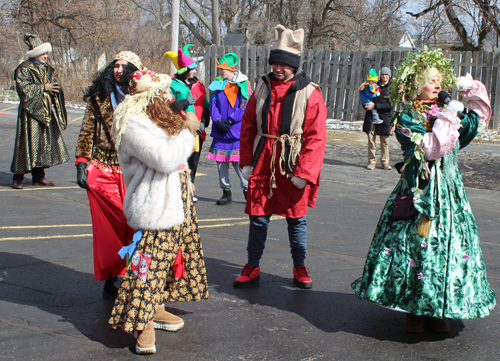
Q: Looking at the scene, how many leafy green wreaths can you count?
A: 1